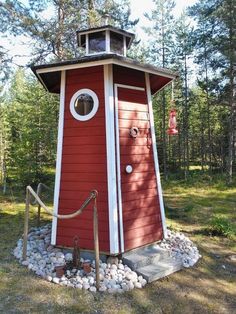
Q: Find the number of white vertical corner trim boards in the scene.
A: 3